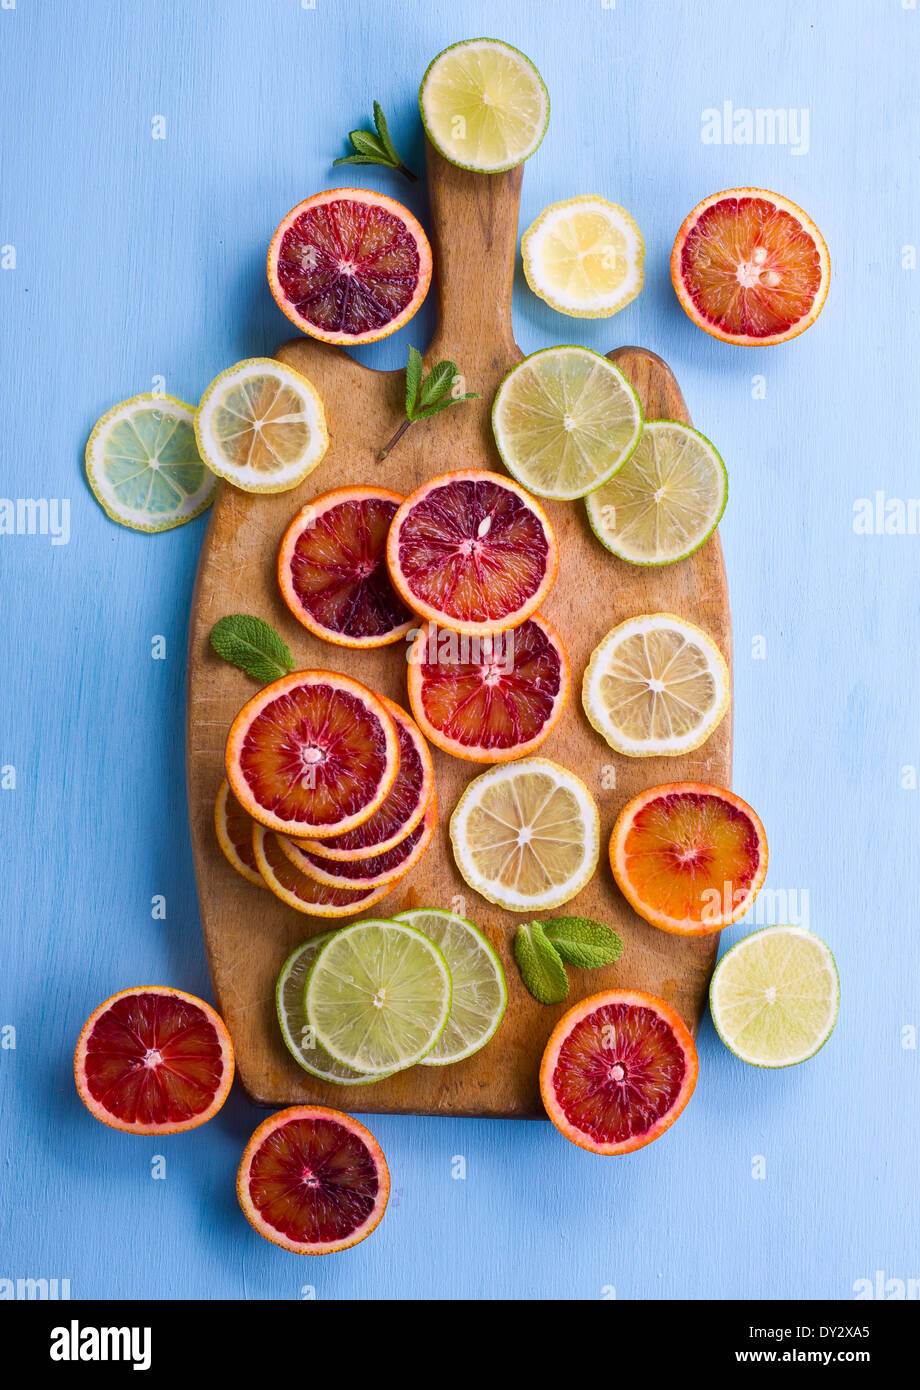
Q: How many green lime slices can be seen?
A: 7